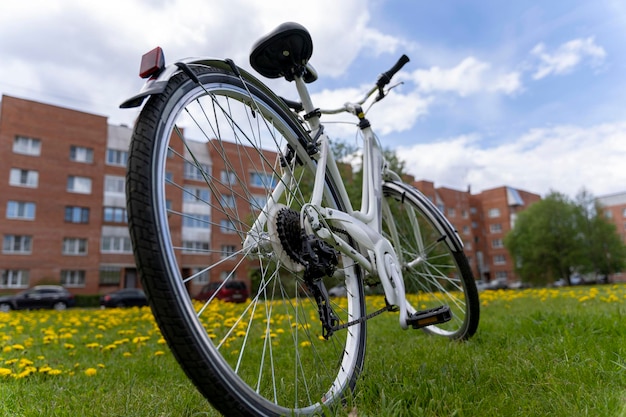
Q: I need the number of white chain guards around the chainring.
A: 1